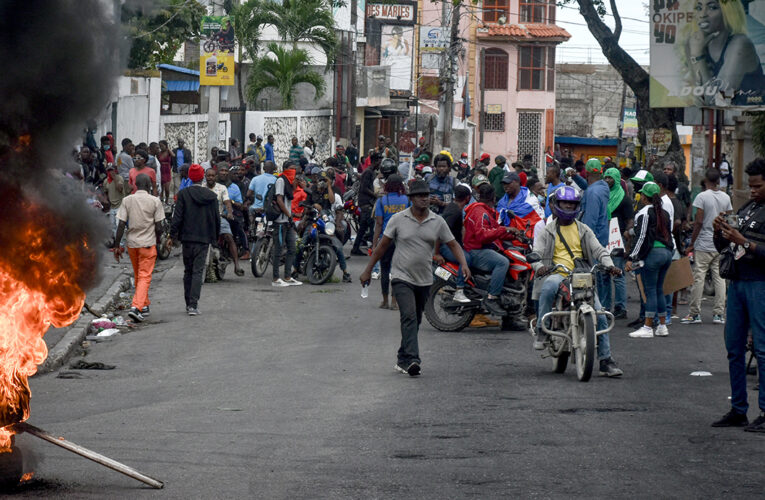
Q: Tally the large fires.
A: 1